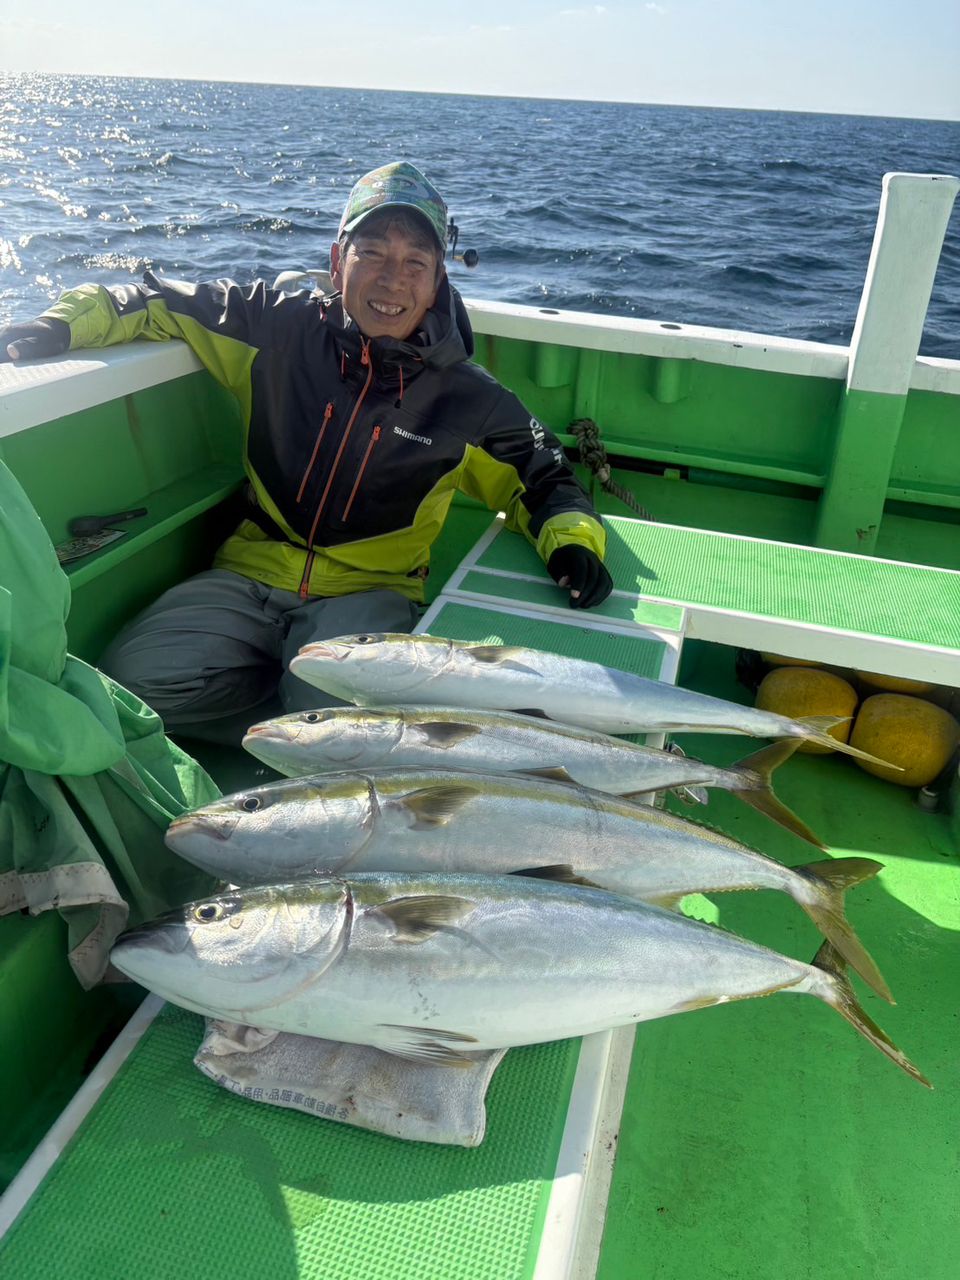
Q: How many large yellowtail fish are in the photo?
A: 4